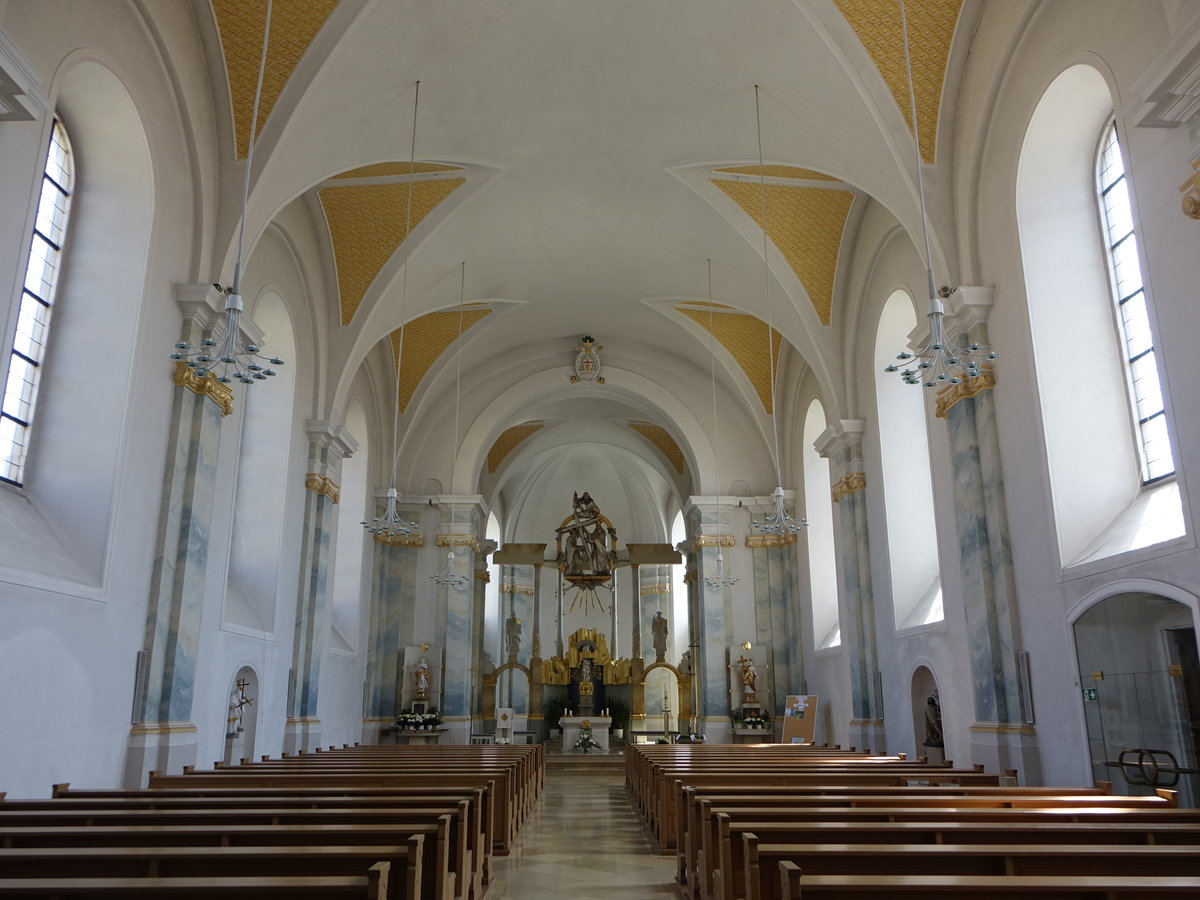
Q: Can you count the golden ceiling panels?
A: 8